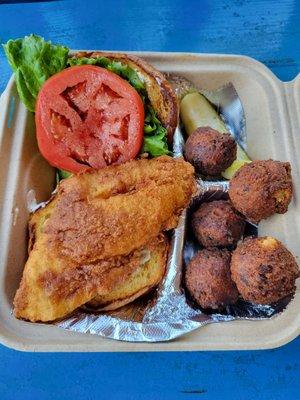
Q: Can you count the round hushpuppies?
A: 5